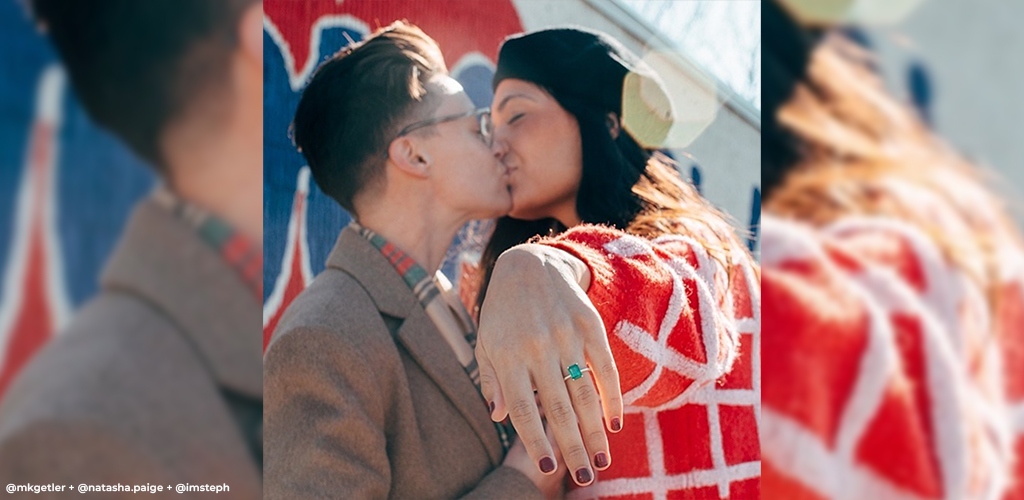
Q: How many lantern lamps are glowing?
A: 0